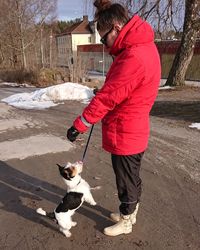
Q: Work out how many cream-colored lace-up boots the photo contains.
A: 2